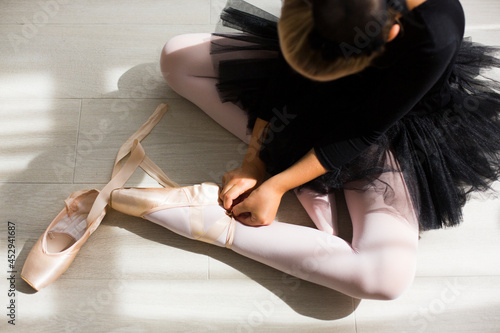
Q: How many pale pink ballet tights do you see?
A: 1